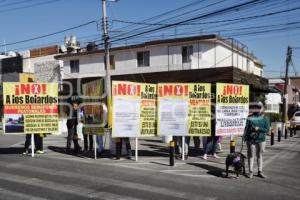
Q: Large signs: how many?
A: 5